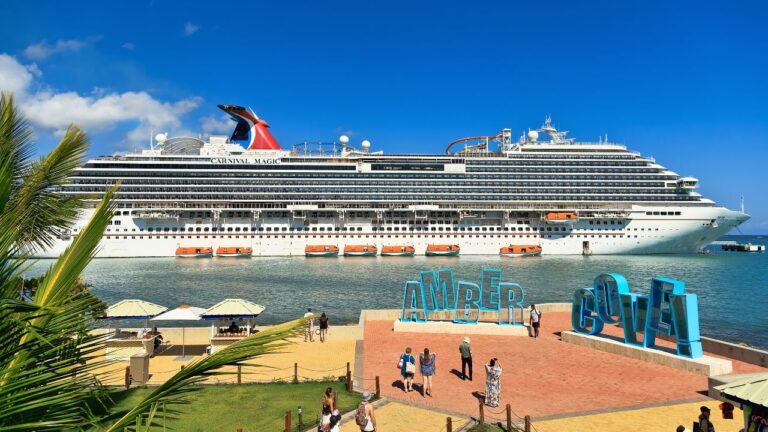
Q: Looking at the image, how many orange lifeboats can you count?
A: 8